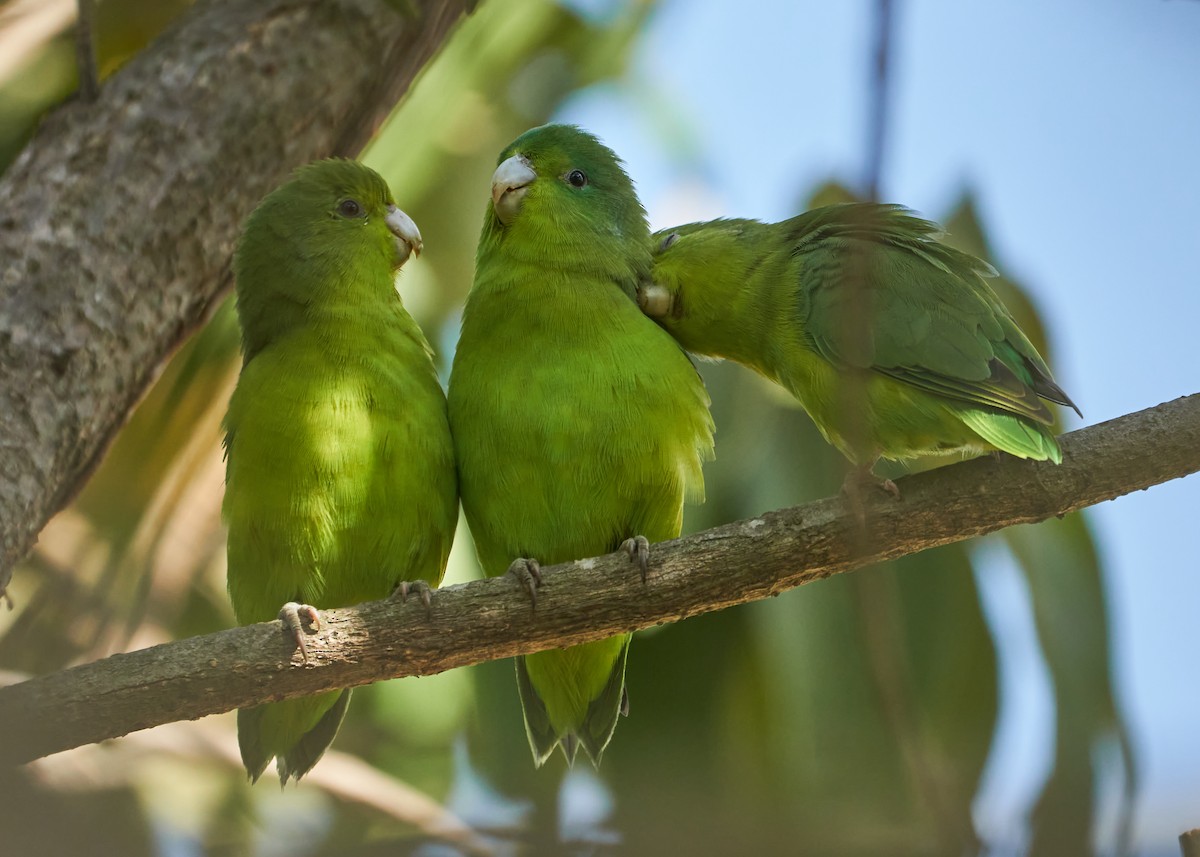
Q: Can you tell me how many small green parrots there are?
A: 3